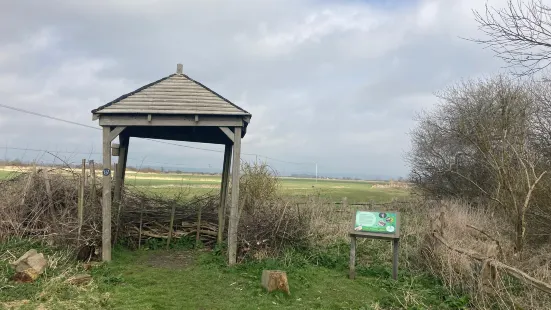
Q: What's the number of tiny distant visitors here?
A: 0